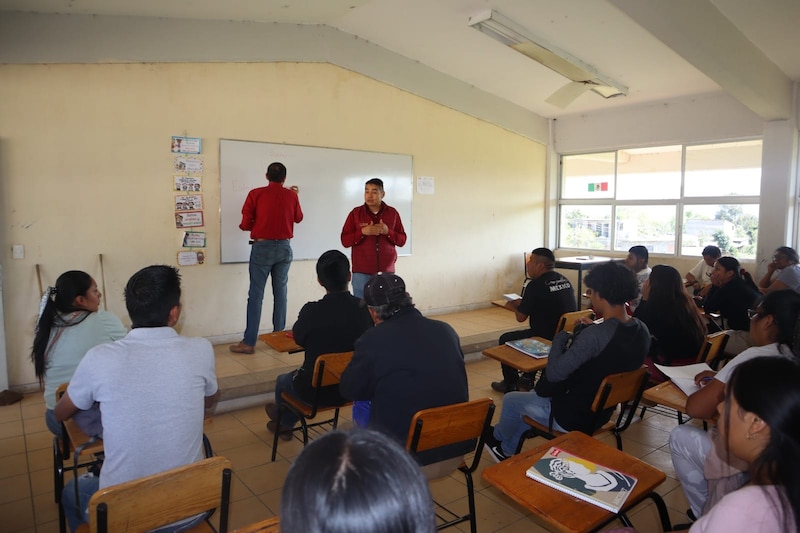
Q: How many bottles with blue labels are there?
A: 0